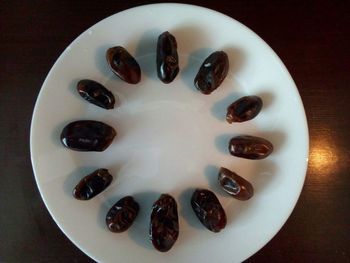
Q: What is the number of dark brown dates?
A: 12